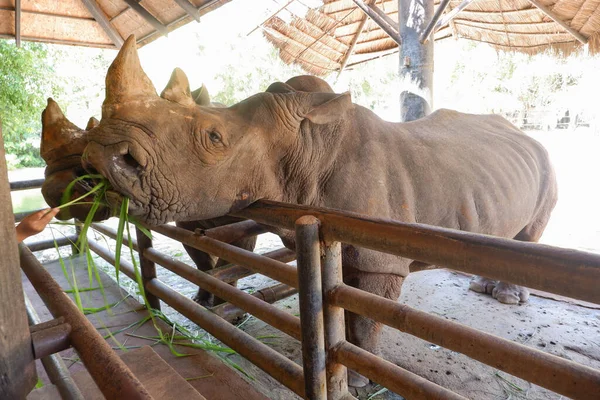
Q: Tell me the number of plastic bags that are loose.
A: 0